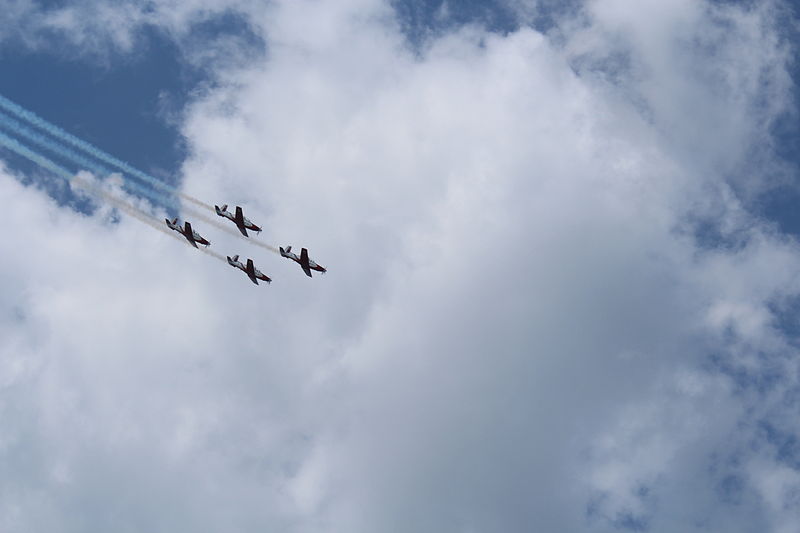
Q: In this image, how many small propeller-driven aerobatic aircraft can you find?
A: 4